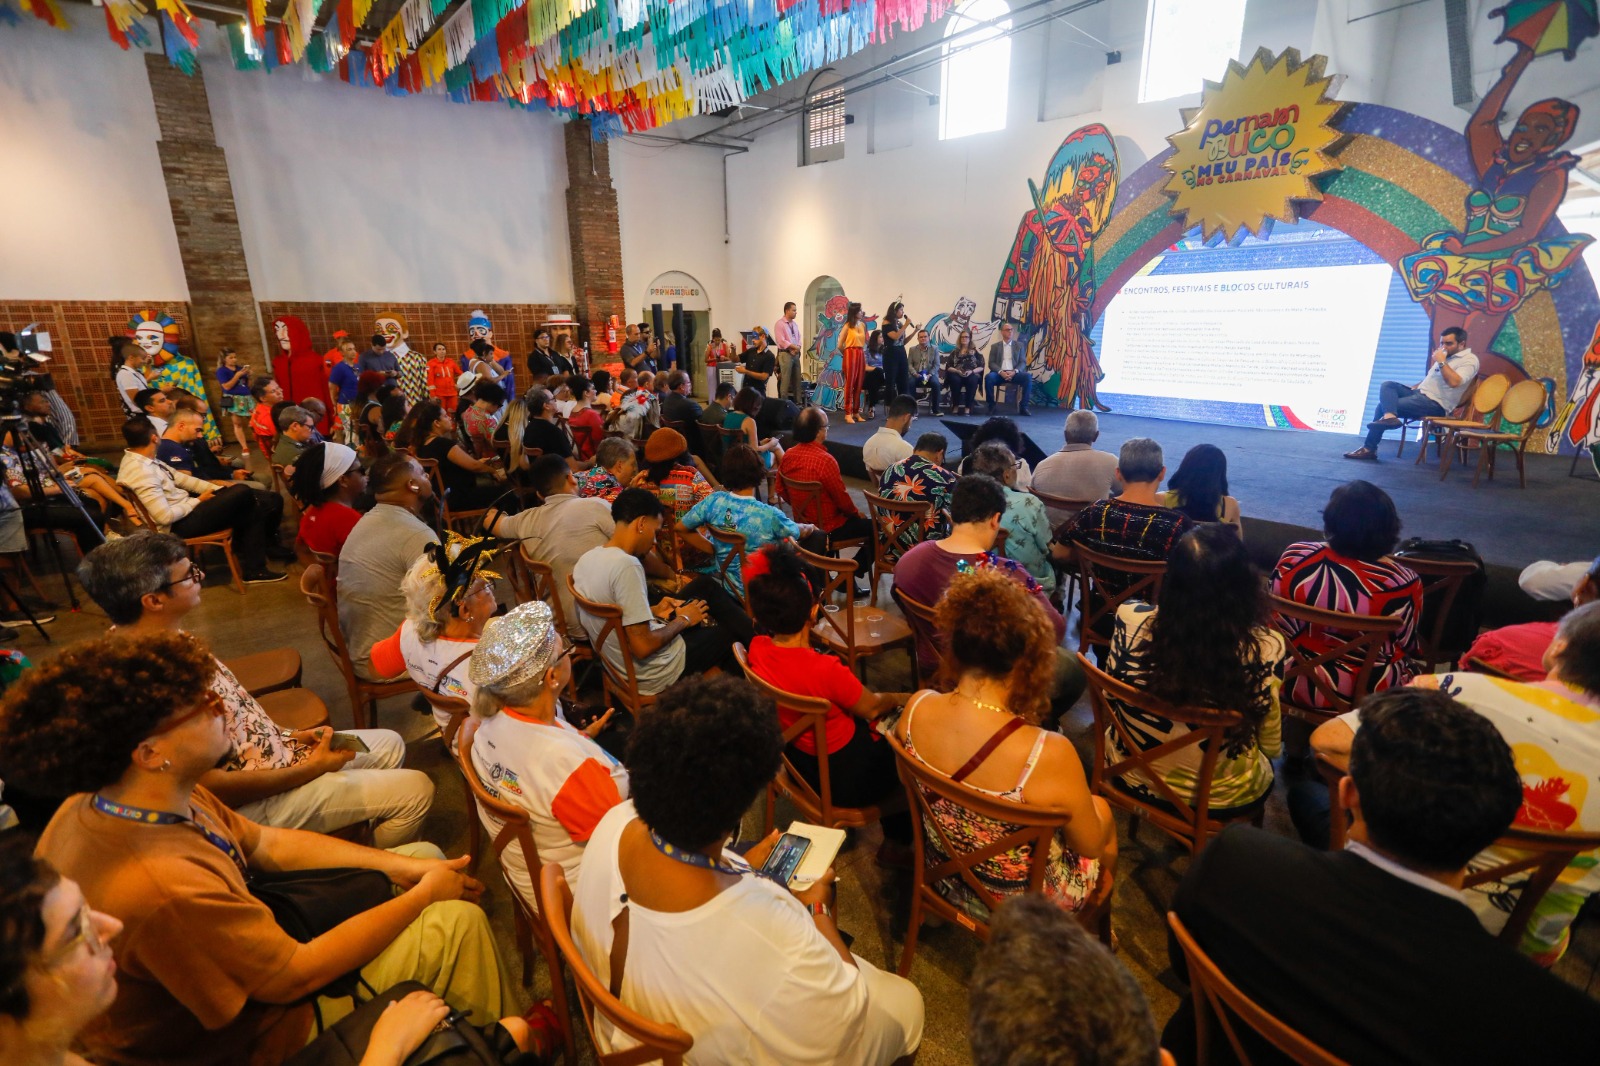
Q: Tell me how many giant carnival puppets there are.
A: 5